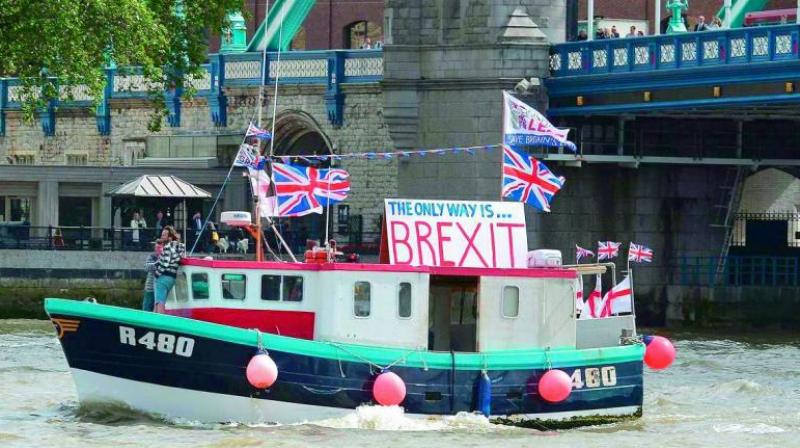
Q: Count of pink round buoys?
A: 4